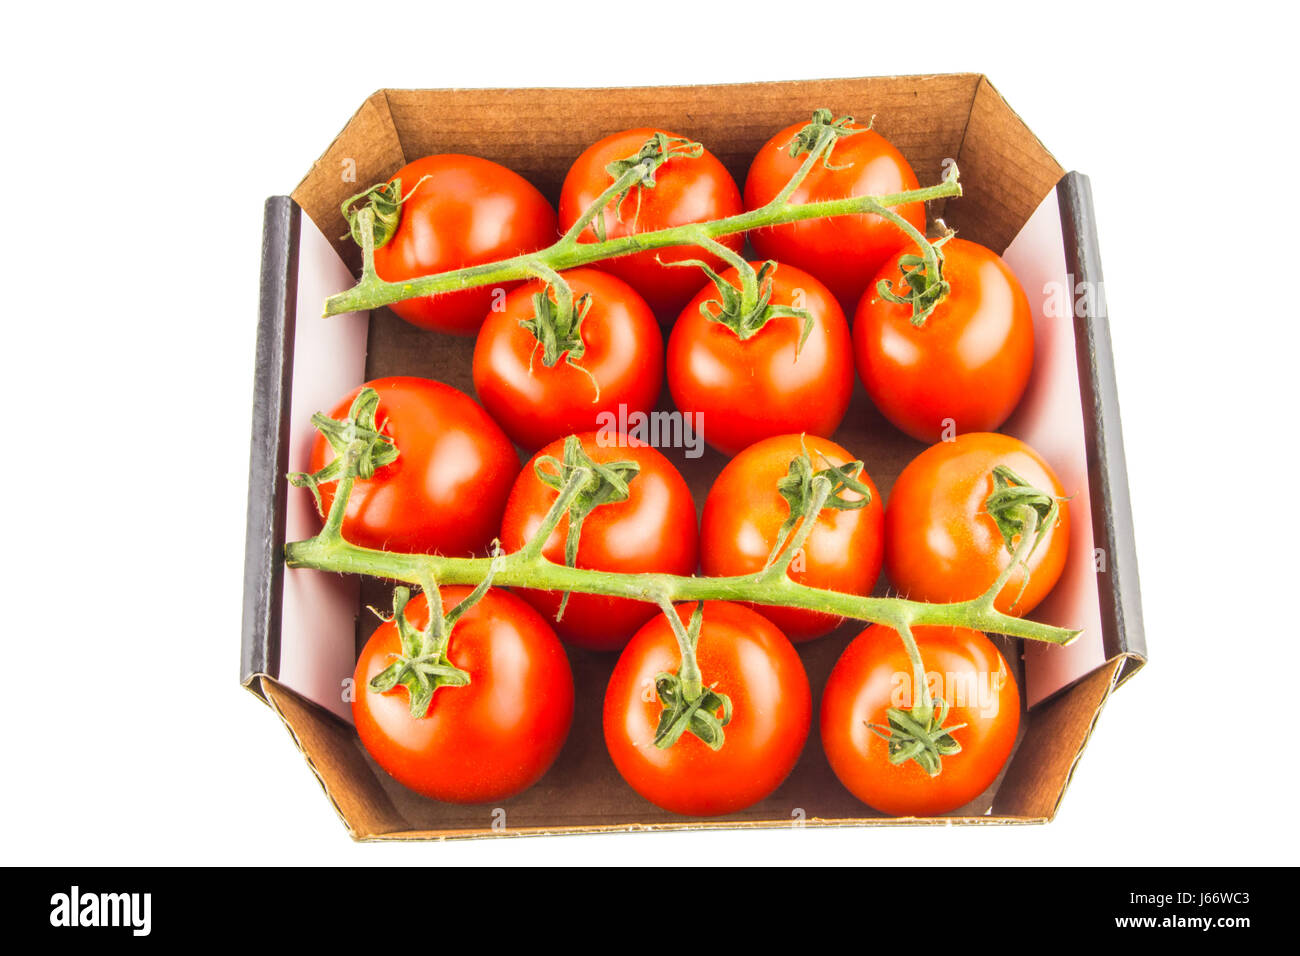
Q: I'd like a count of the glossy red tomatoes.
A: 13